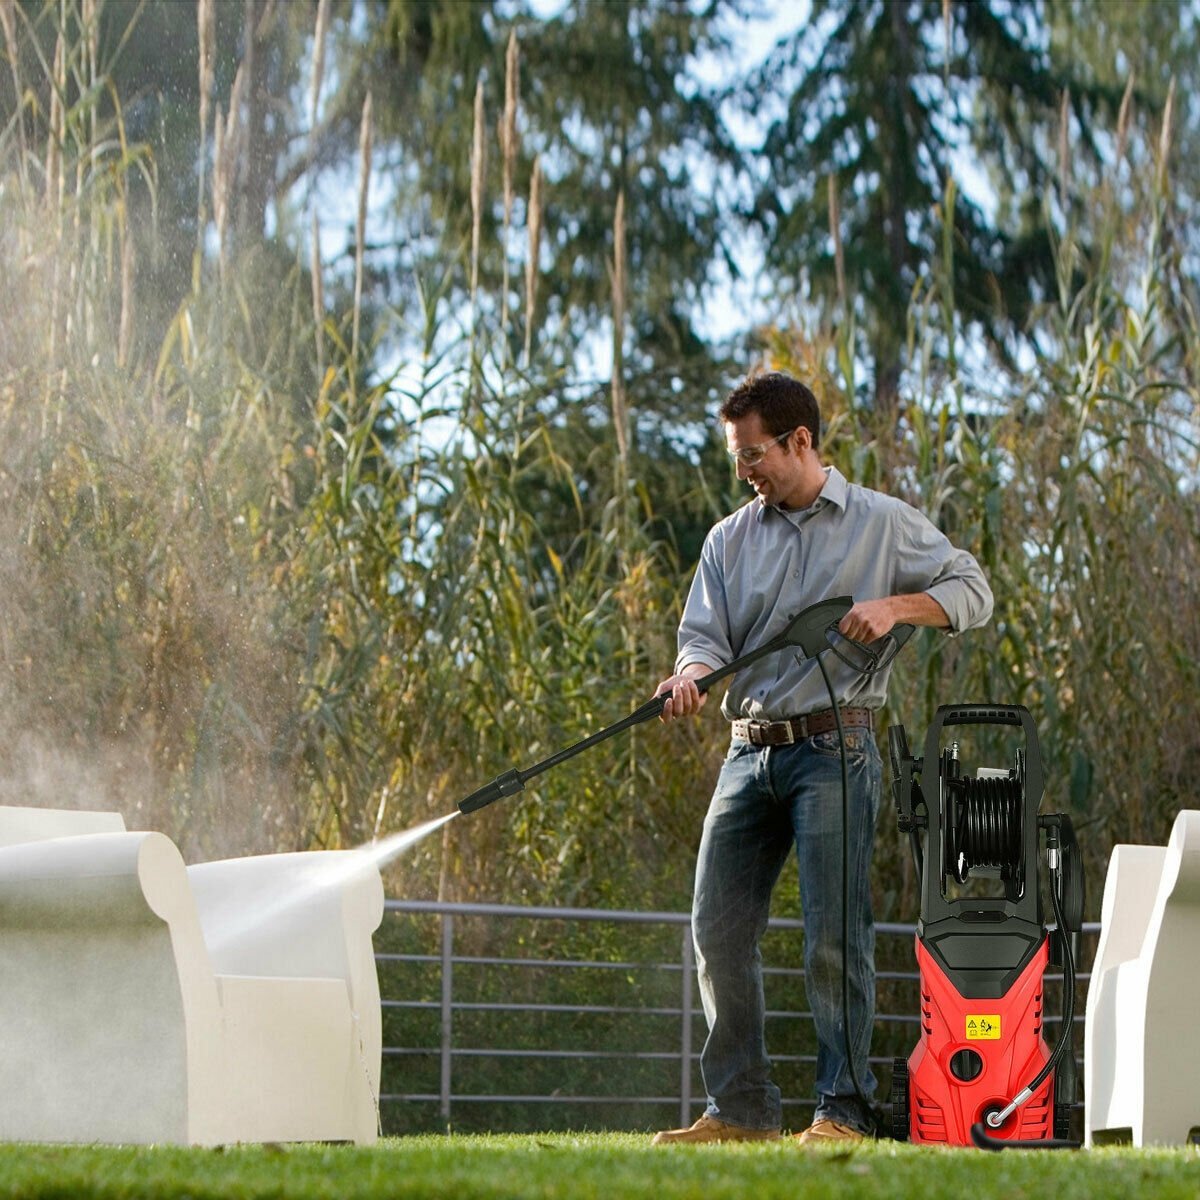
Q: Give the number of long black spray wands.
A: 1